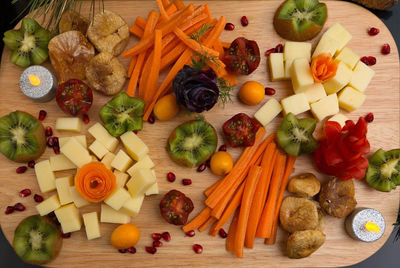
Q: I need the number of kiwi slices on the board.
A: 8